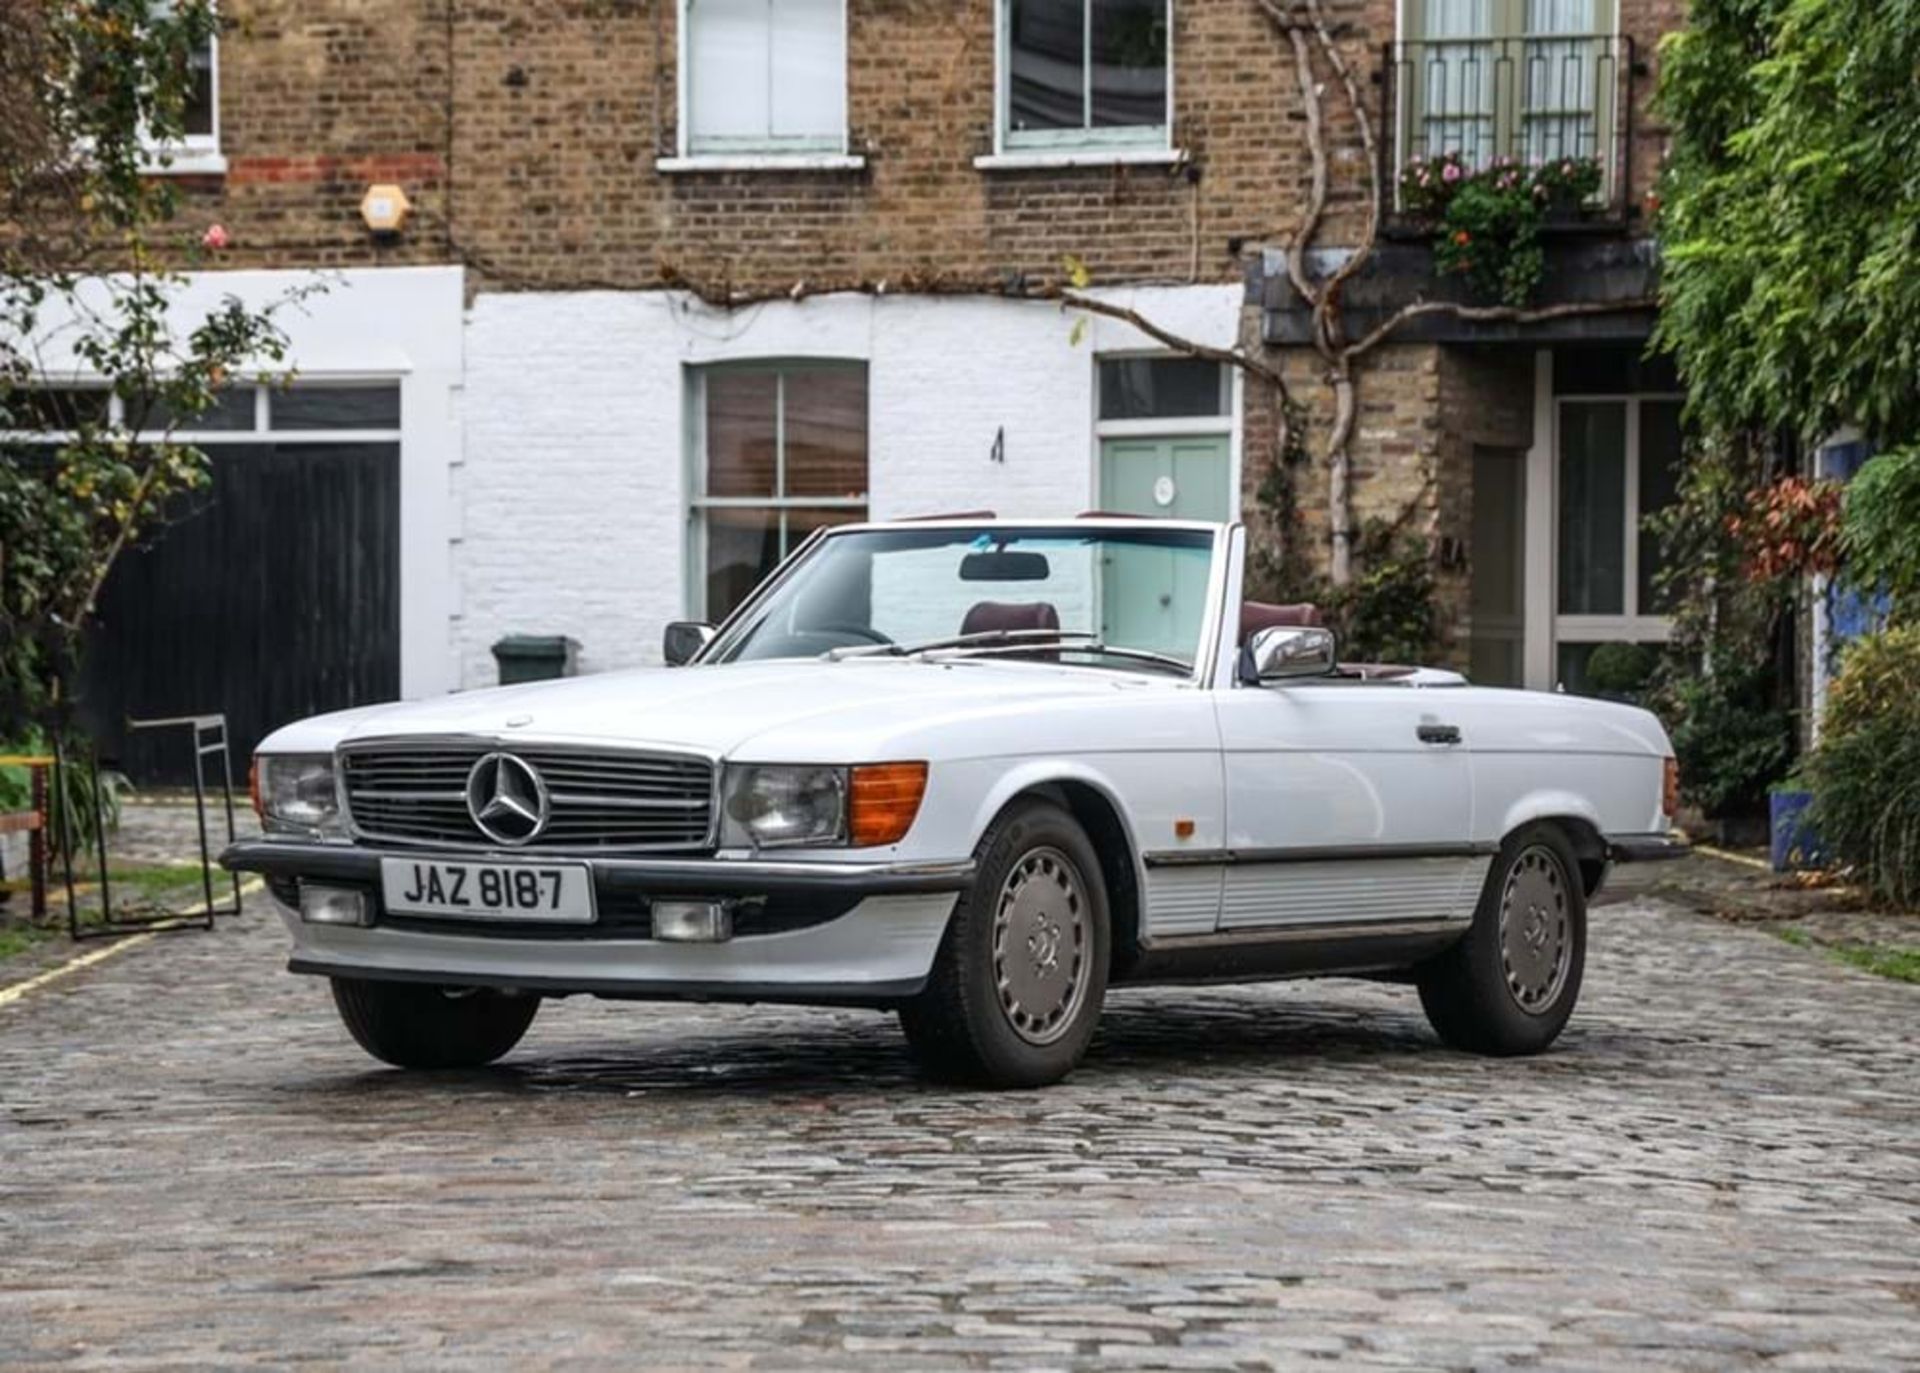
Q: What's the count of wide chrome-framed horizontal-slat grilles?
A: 1